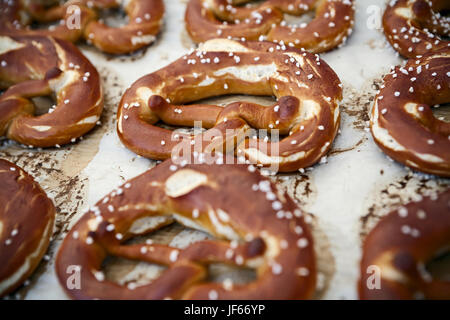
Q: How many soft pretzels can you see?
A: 9